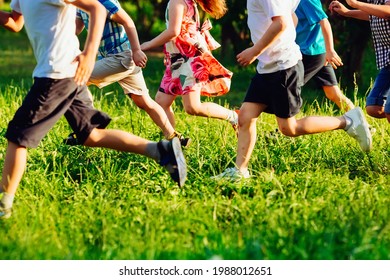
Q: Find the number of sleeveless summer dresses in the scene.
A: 1